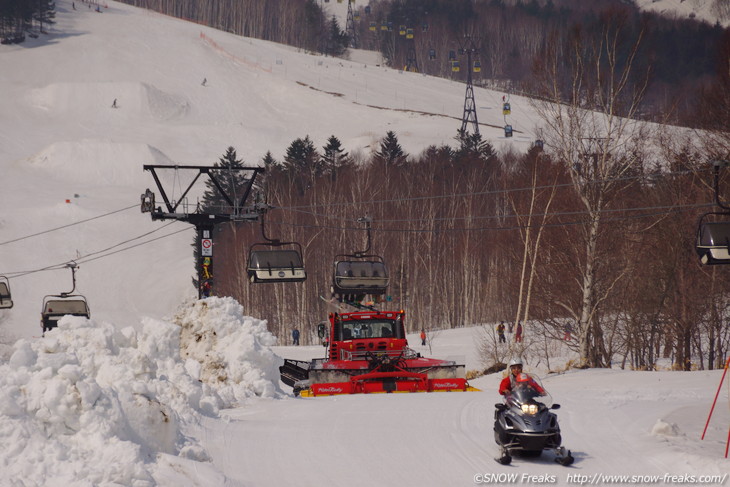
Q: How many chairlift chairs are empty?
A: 3